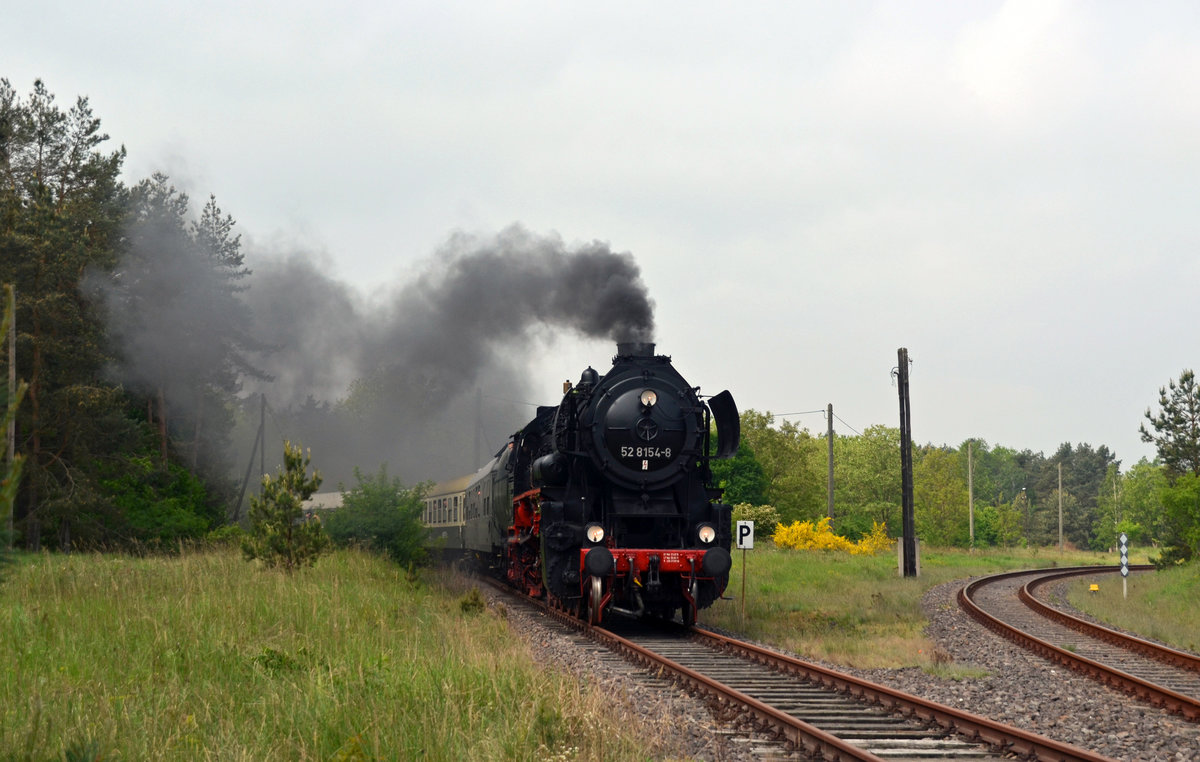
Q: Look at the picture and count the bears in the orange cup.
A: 0